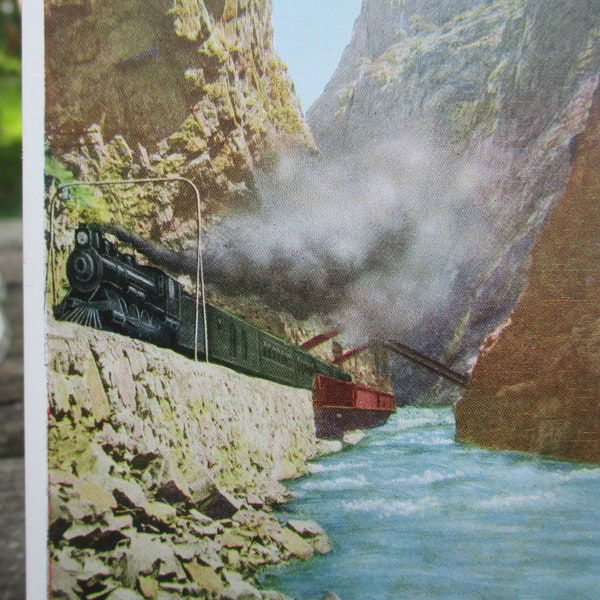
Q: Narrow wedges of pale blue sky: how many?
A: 1